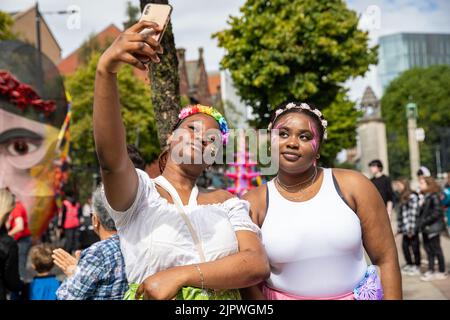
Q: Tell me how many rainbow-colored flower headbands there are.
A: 1